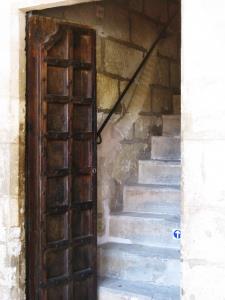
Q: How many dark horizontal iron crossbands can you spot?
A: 7